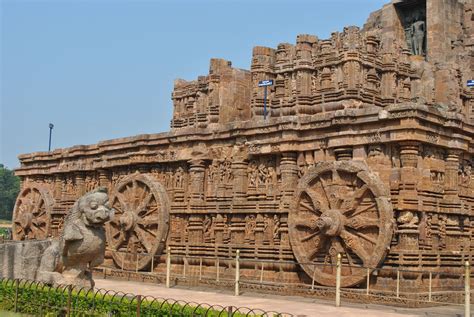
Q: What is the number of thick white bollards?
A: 4